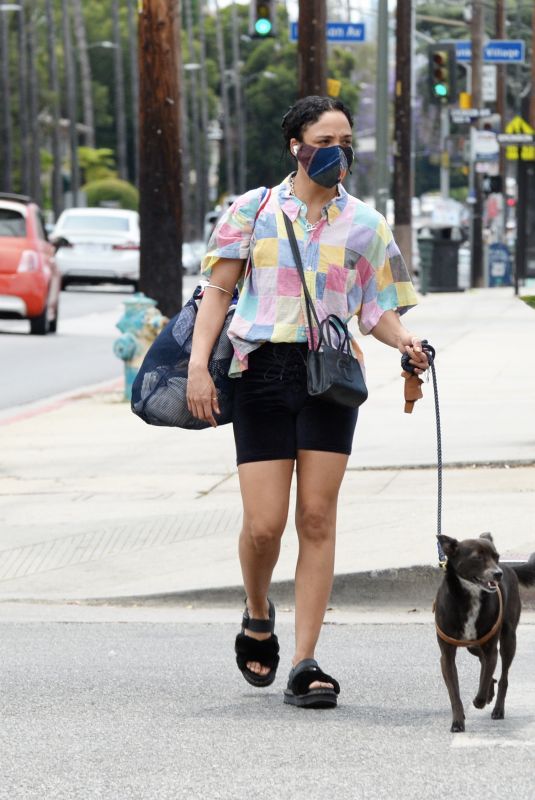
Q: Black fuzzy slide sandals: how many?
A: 2